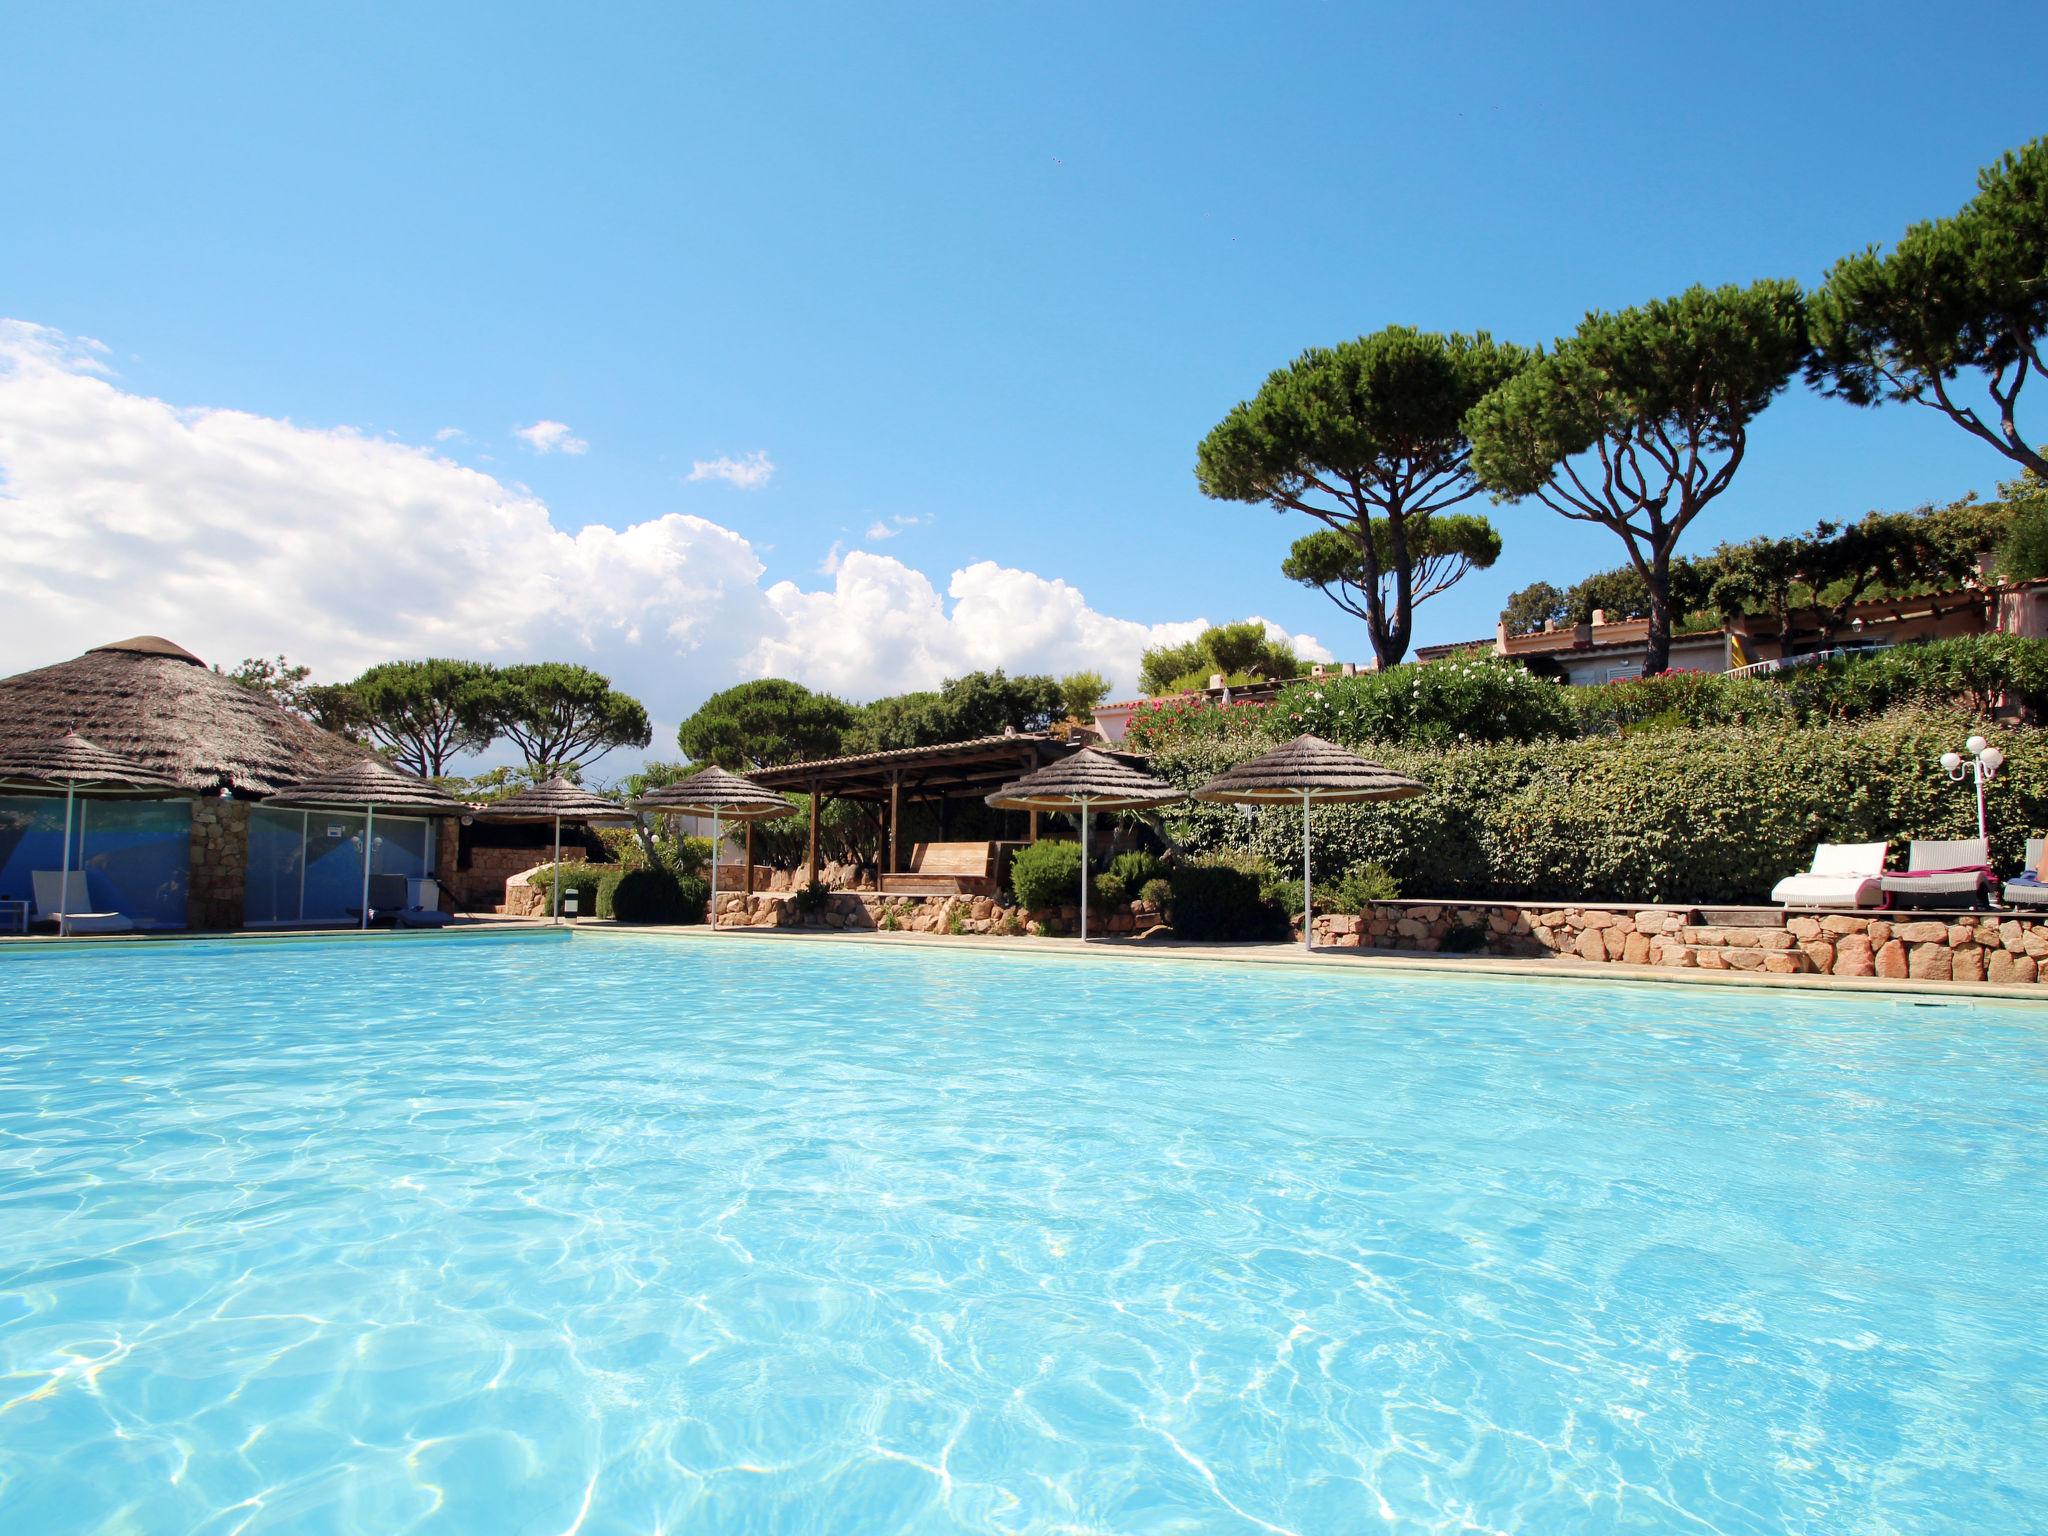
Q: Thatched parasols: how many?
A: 6